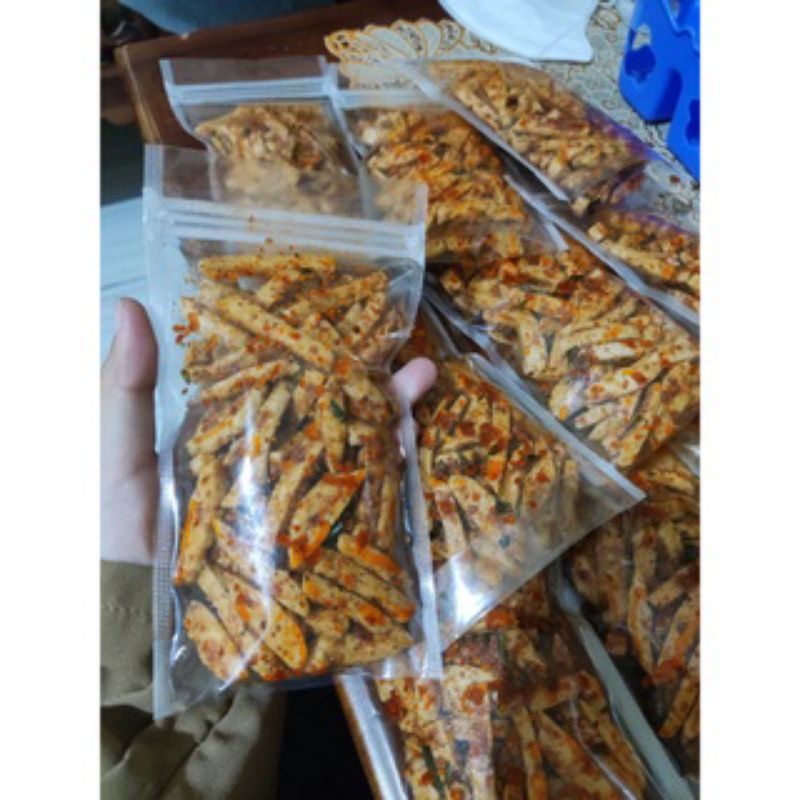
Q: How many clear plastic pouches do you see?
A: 9